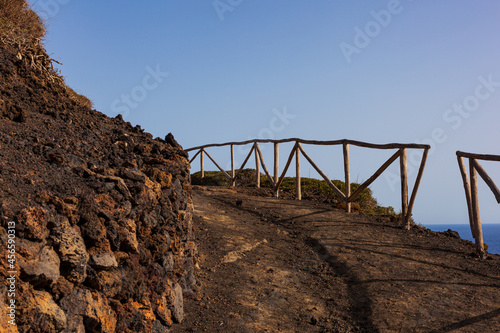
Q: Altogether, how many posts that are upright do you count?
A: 8